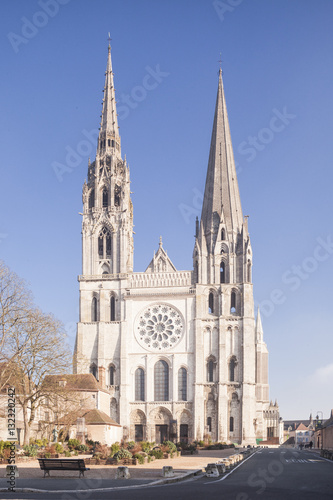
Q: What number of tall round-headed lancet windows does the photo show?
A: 3